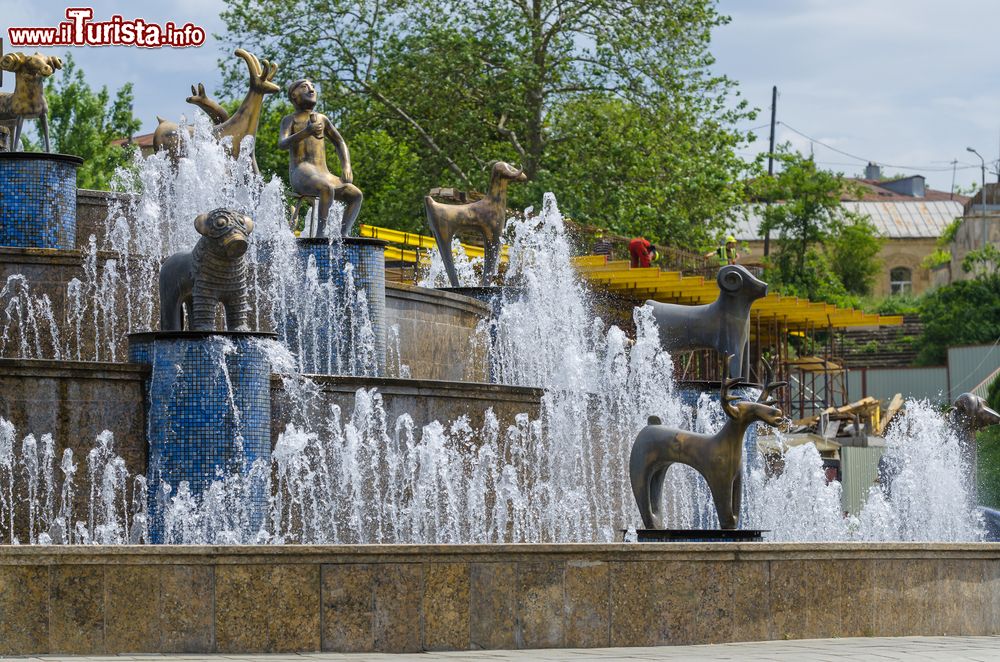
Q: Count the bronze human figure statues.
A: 1